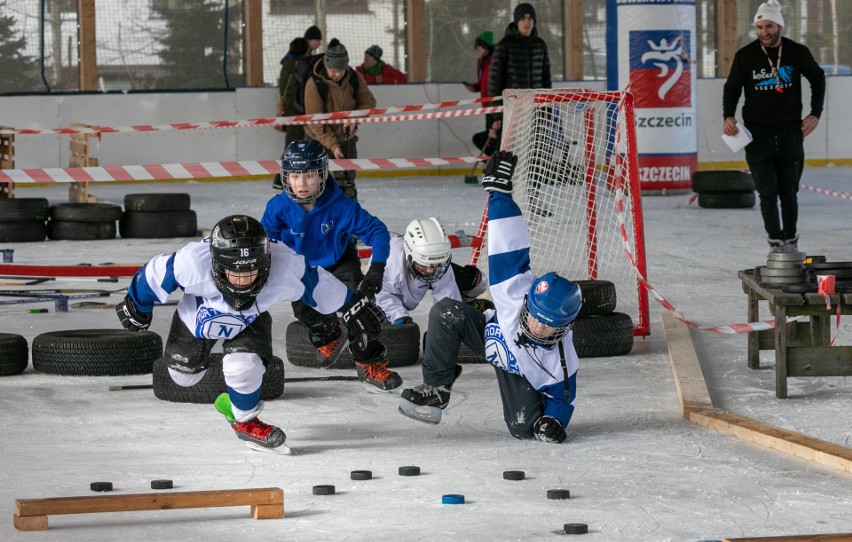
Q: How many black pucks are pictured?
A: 8